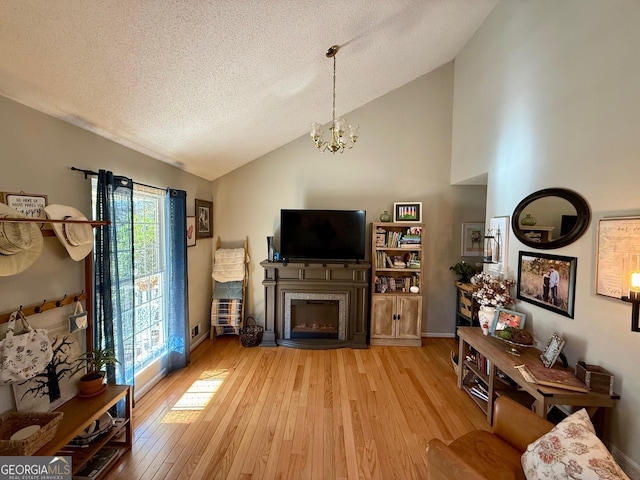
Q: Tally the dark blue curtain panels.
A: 2